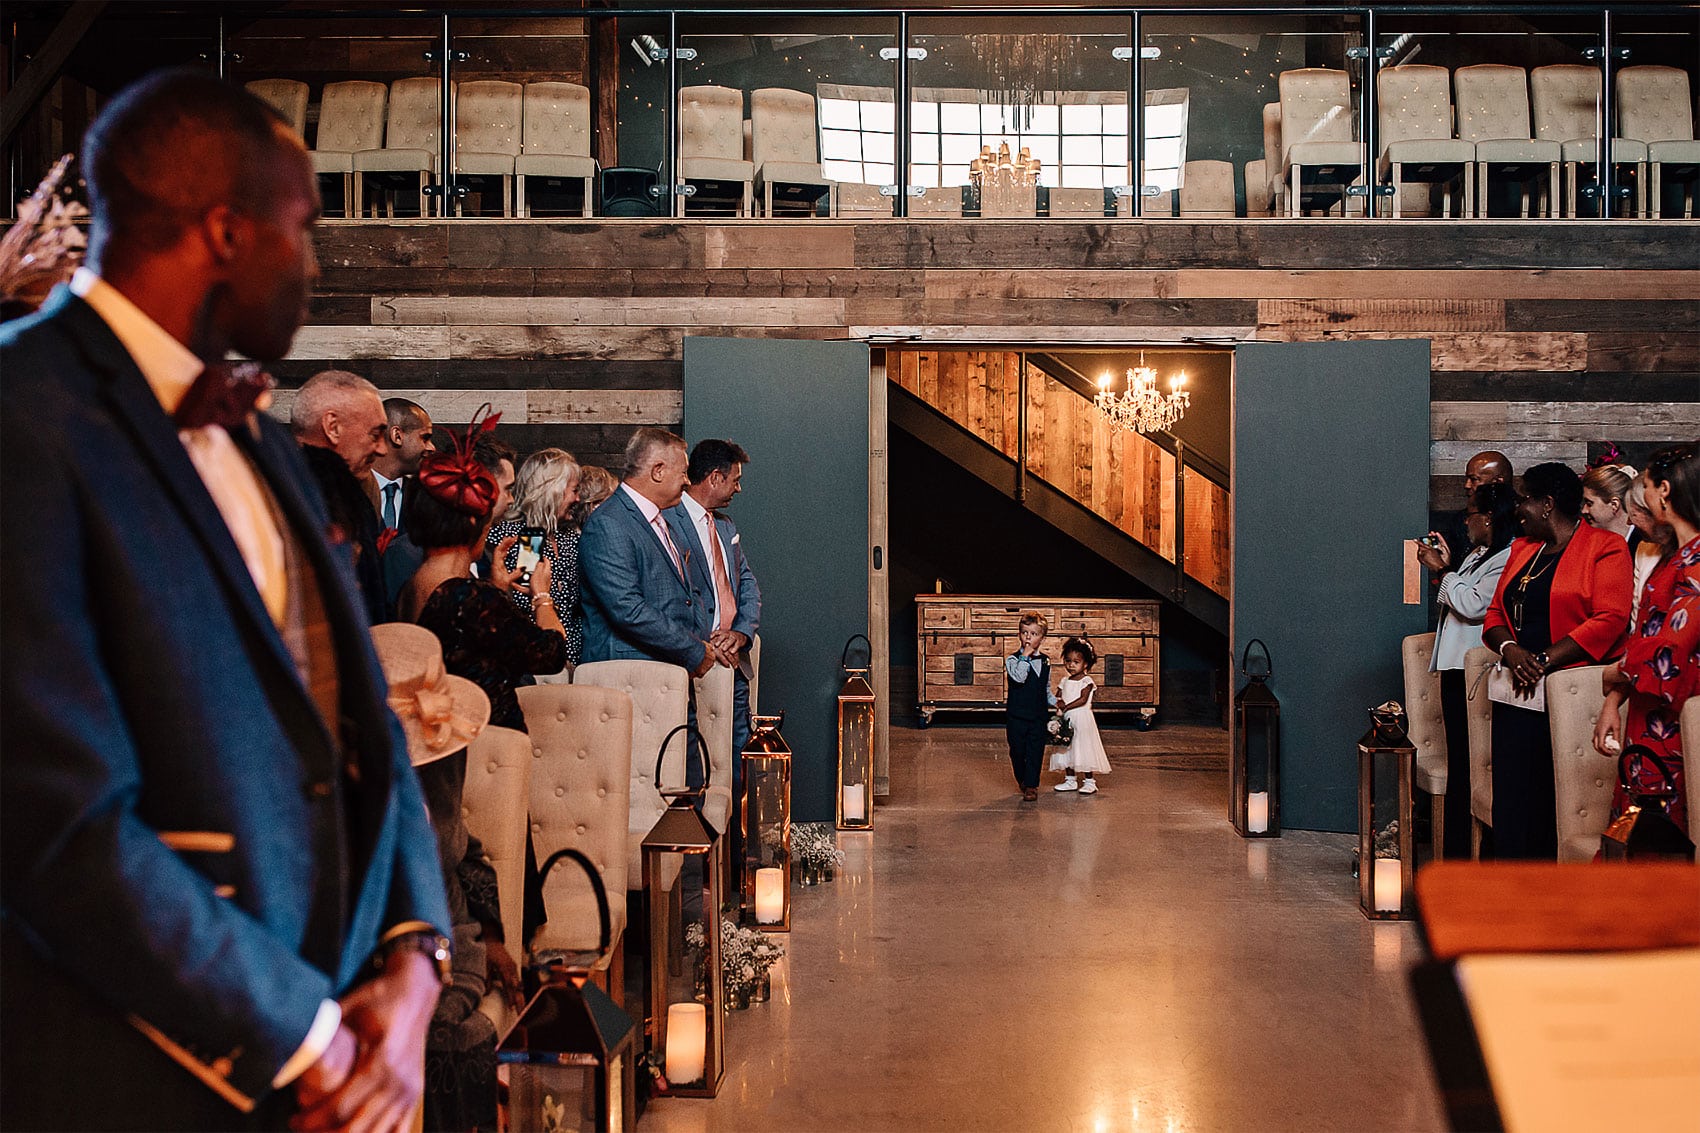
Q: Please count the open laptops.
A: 0